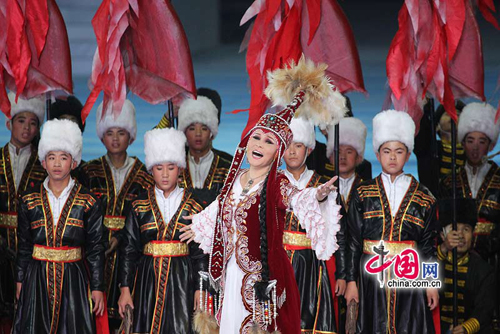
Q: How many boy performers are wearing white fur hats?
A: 9